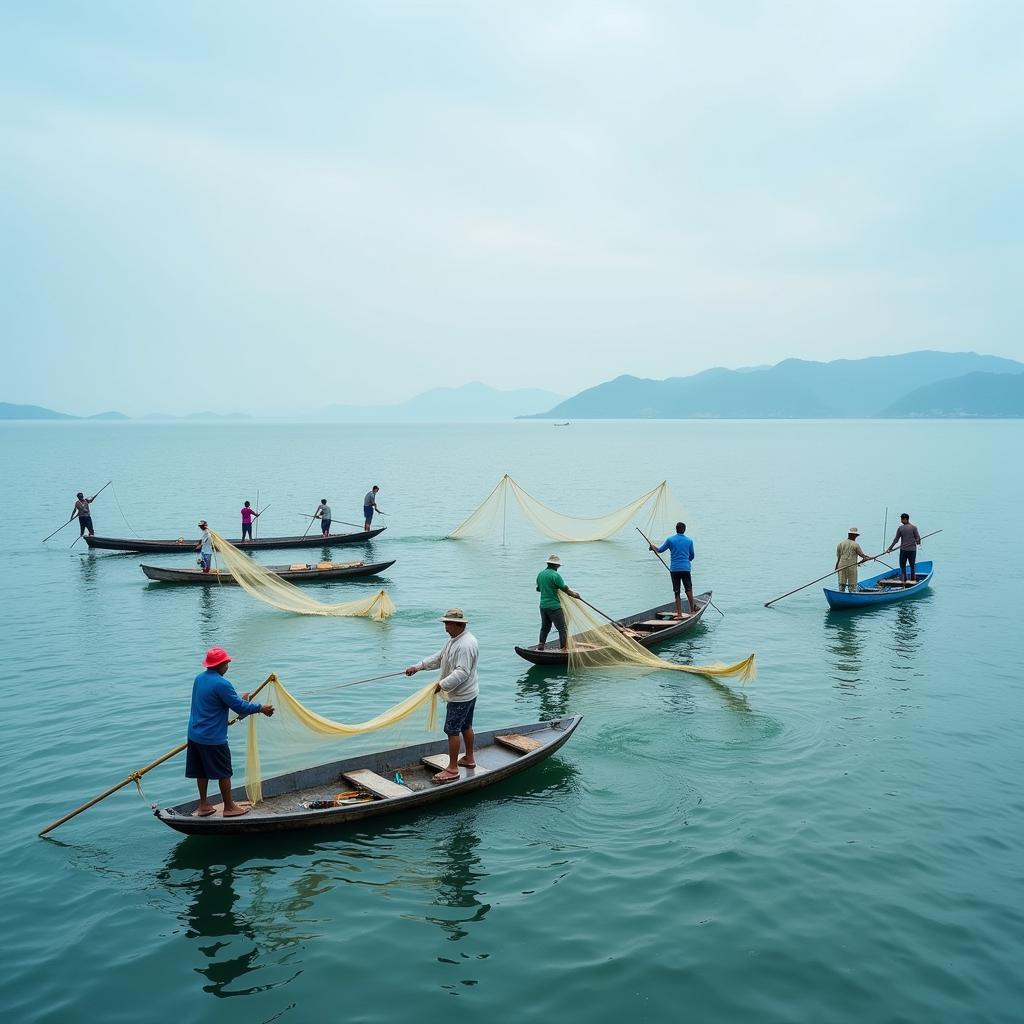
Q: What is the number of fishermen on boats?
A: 11